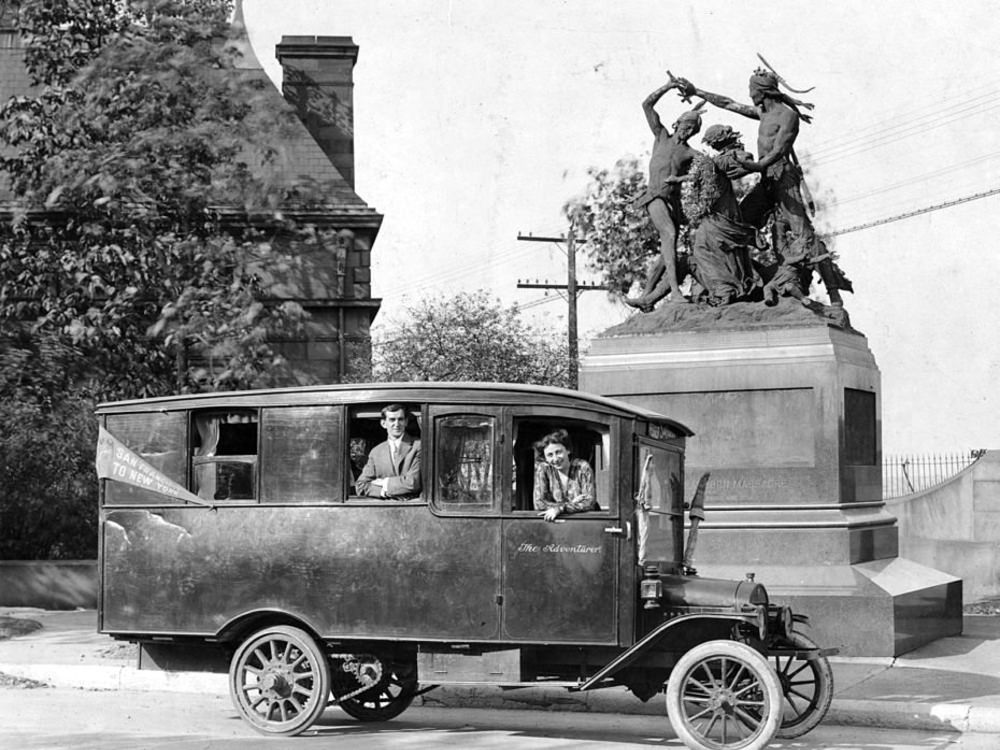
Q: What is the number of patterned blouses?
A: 1